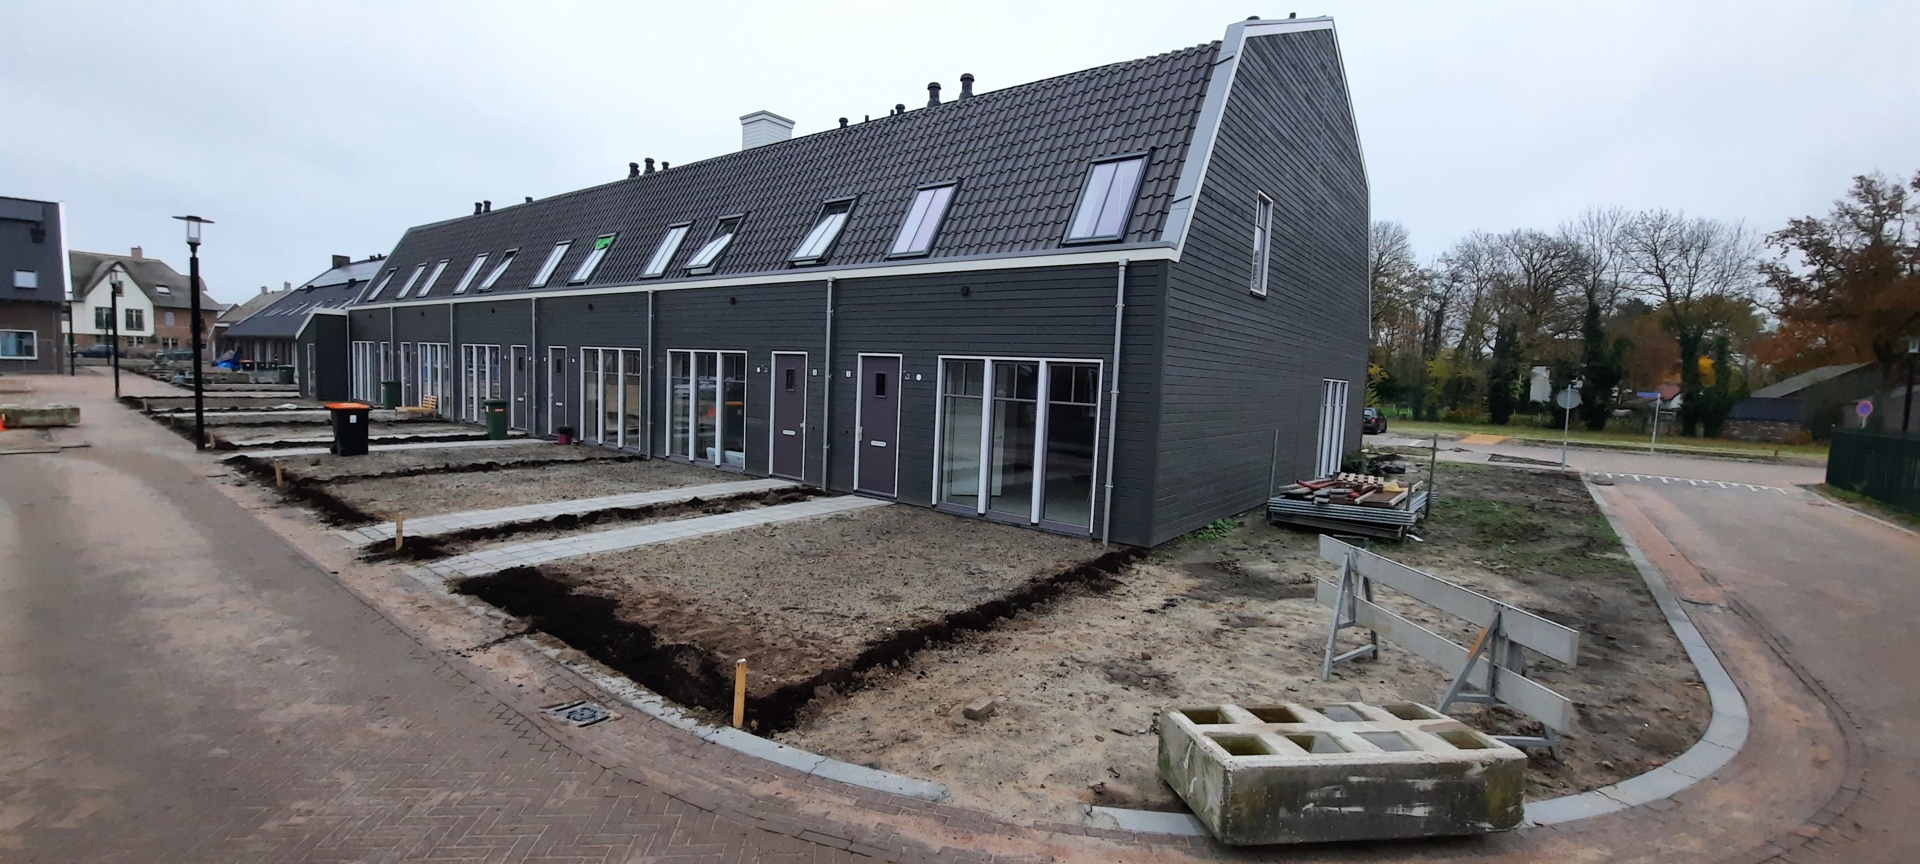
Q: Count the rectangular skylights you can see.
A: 12